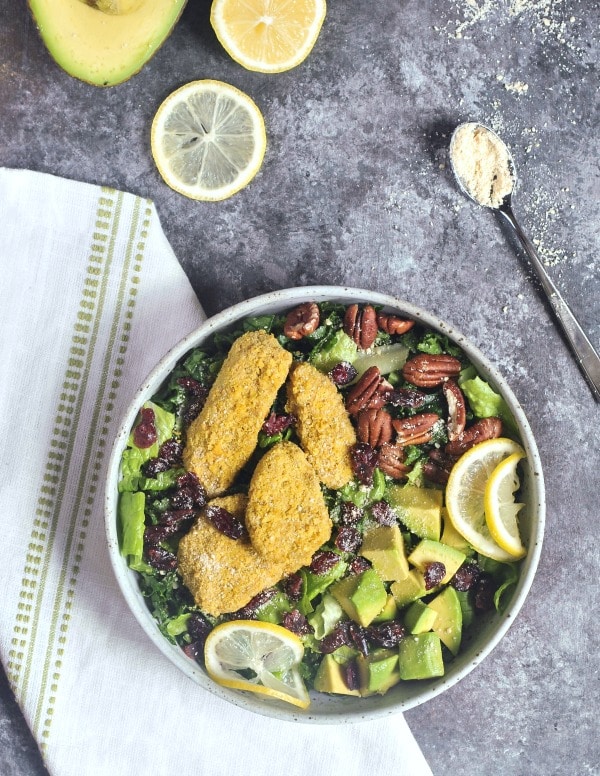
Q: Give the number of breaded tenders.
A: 4